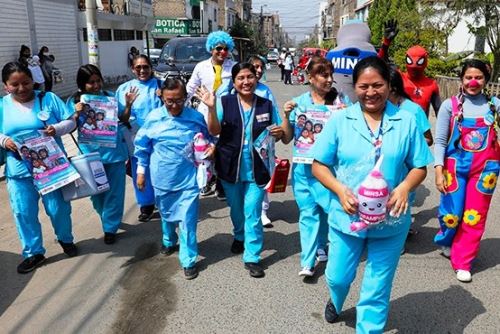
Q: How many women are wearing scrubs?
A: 9